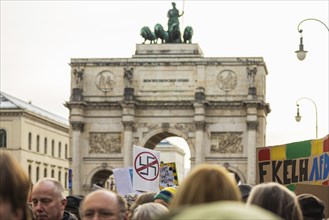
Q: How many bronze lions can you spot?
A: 4